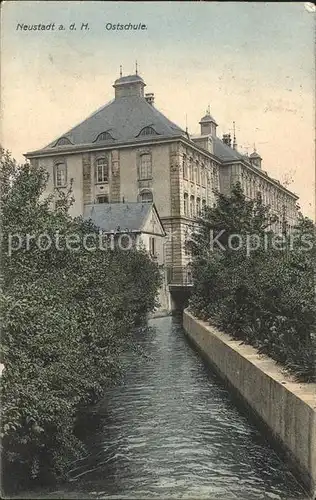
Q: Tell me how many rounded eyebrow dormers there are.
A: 3